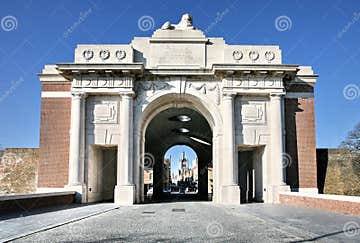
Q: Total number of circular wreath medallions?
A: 6